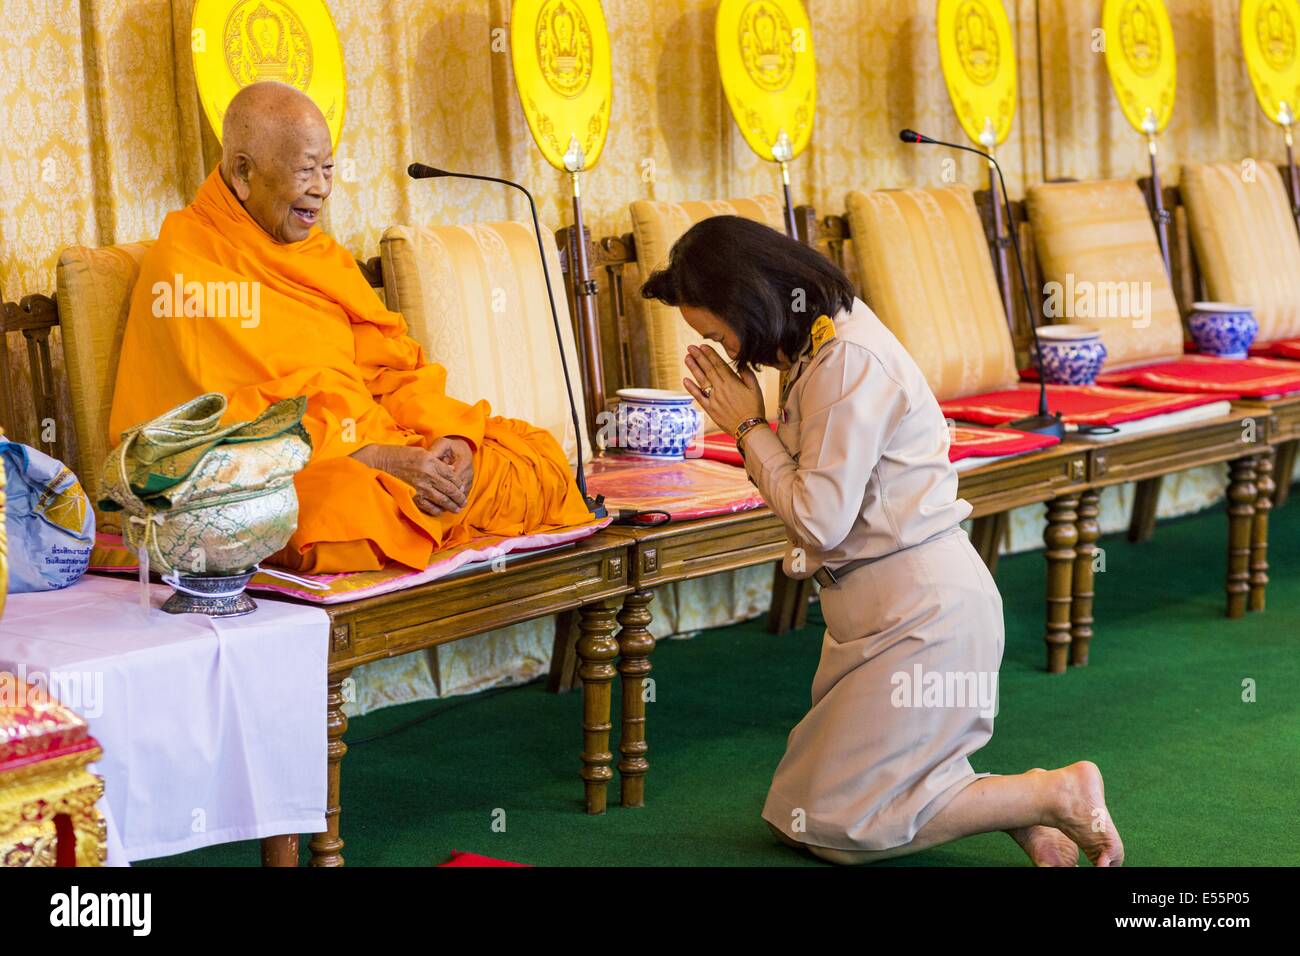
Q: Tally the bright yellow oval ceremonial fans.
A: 6